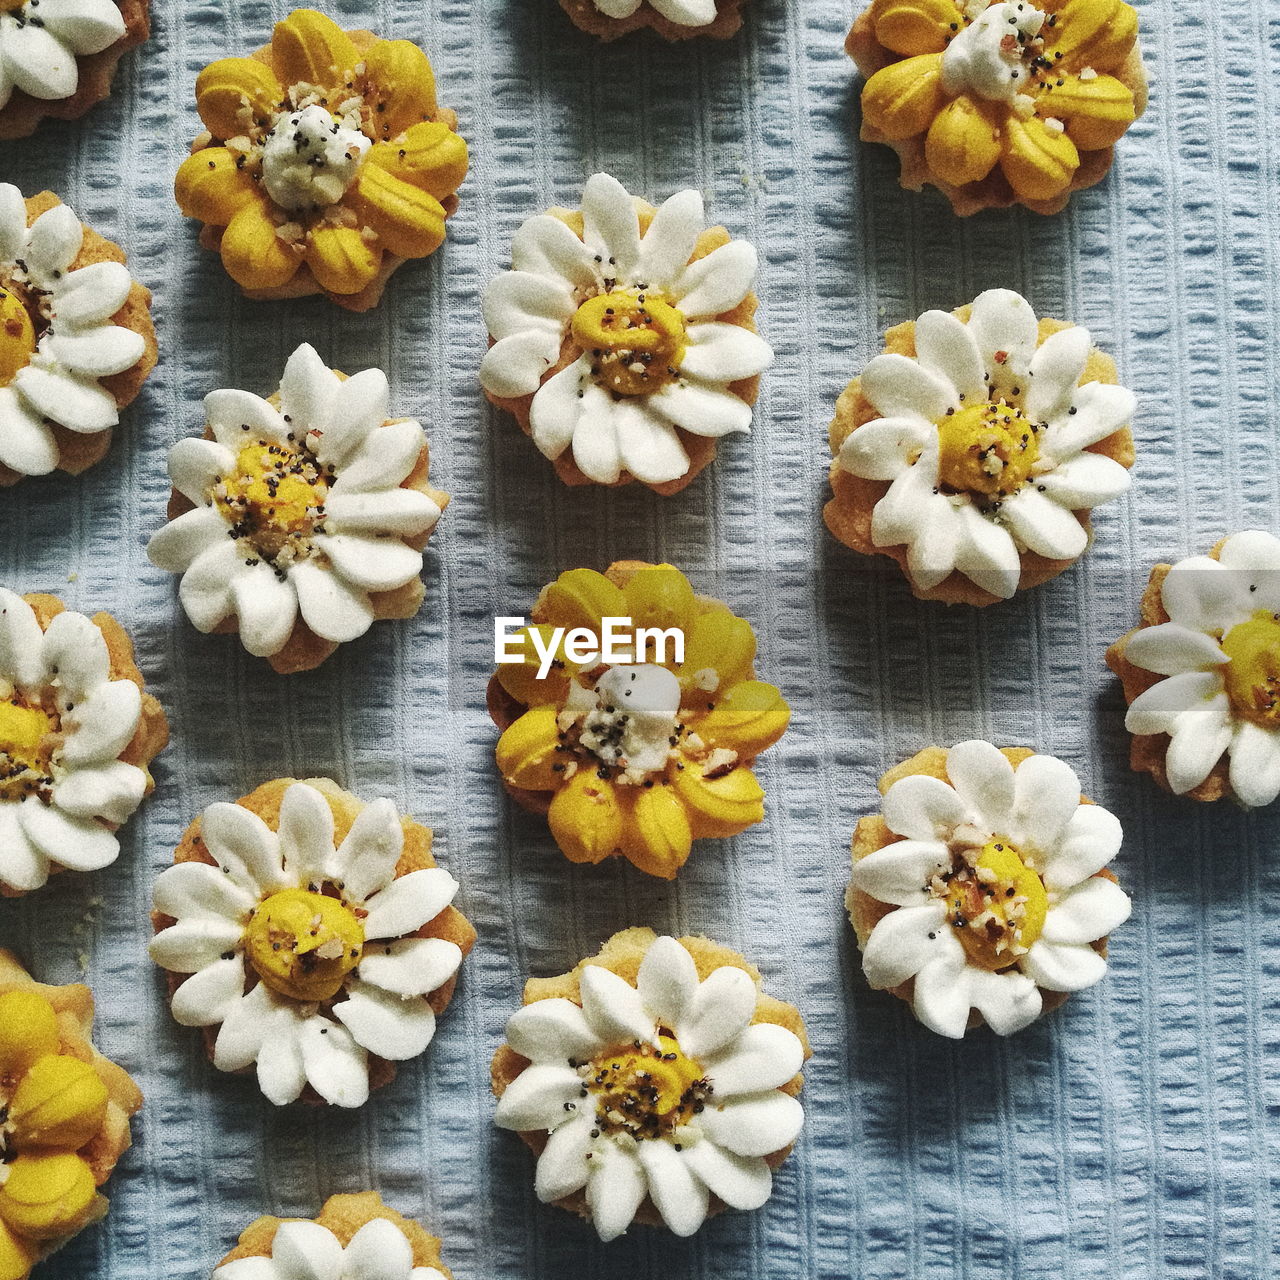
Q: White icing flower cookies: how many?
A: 12